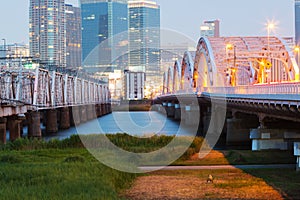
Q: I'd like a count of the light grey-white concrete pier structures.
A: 2